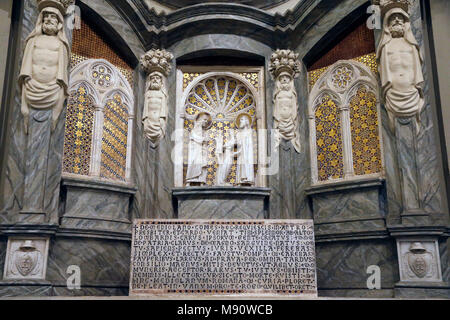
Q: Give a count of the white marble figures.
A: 7